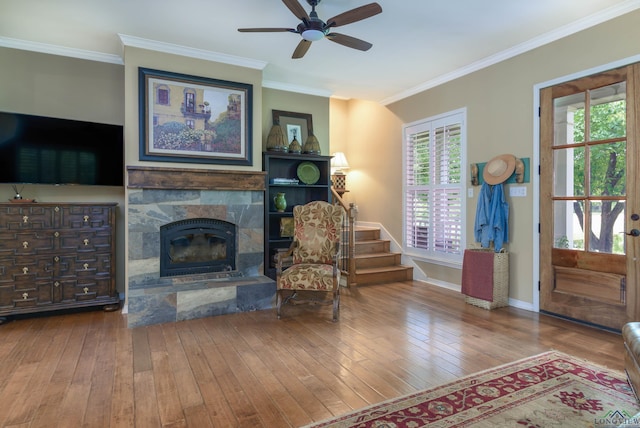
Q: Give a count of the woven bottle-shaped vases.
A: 3